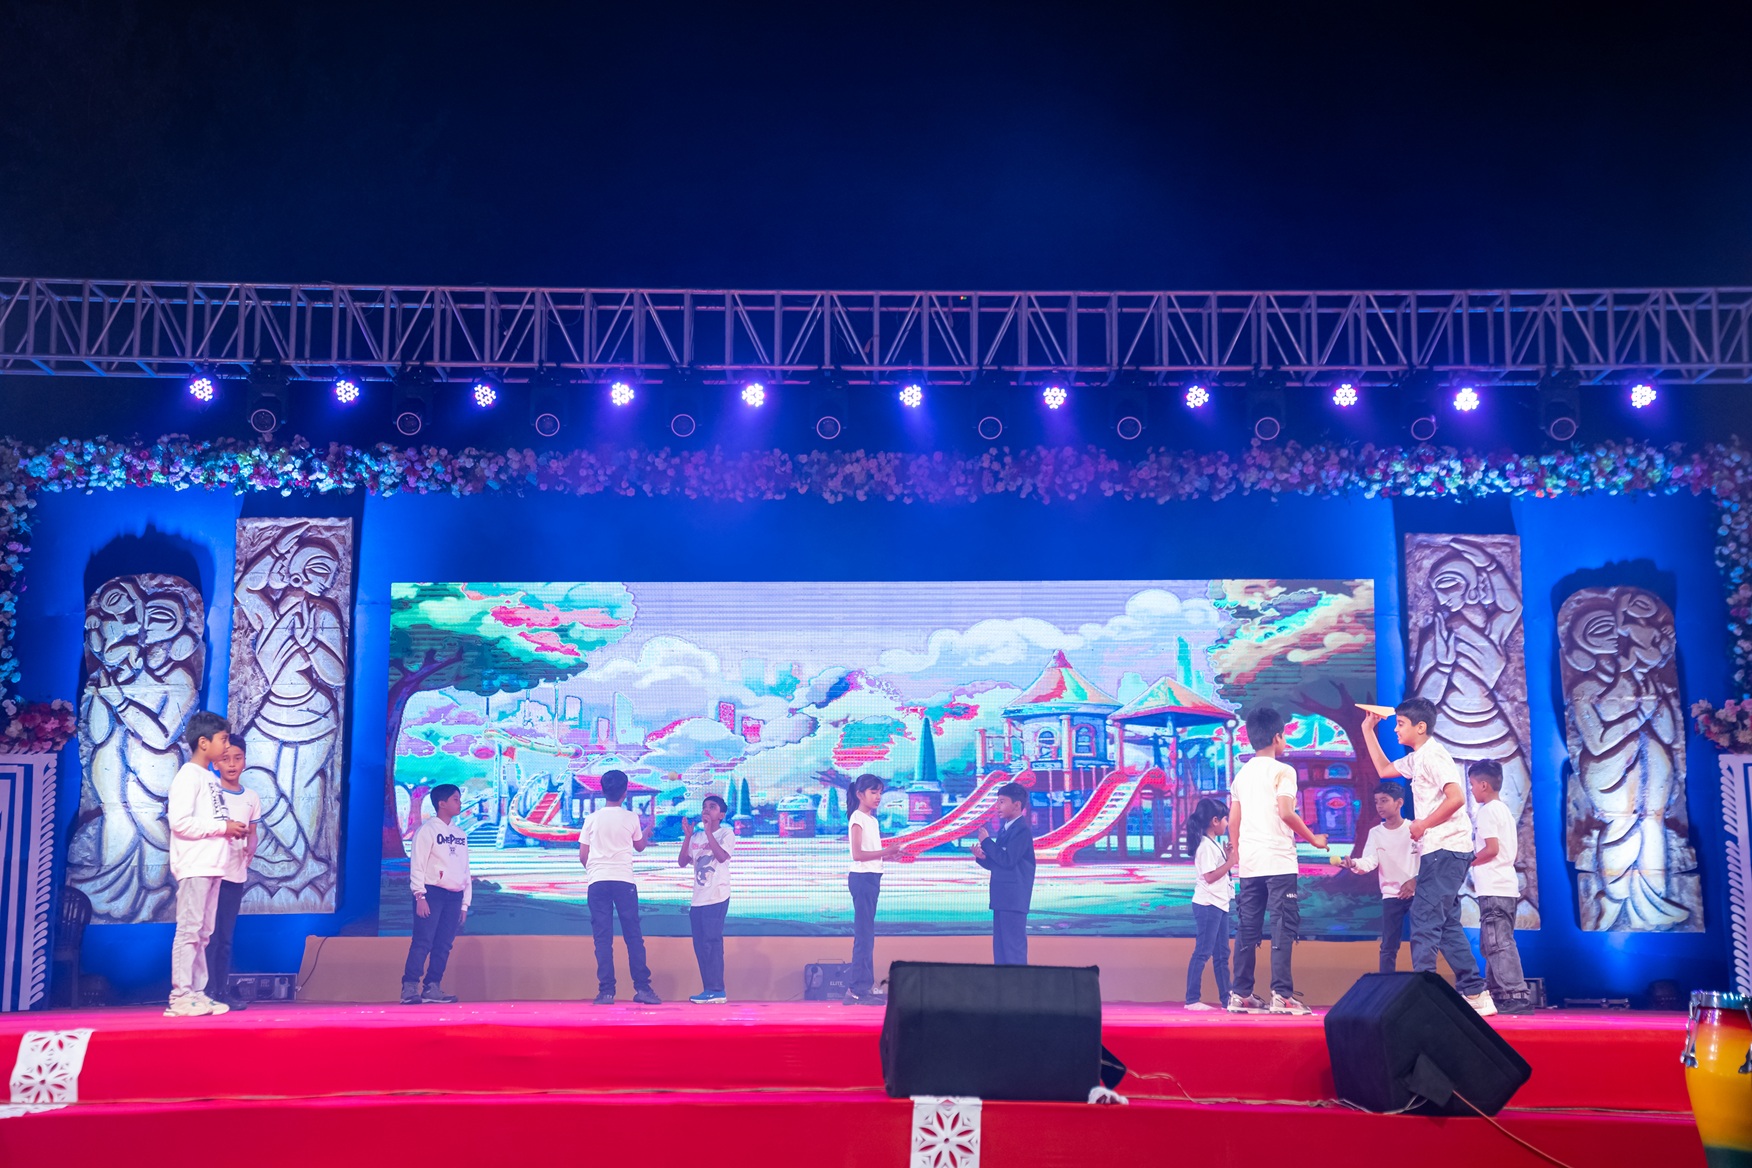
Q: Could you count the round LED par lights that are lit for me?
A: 11